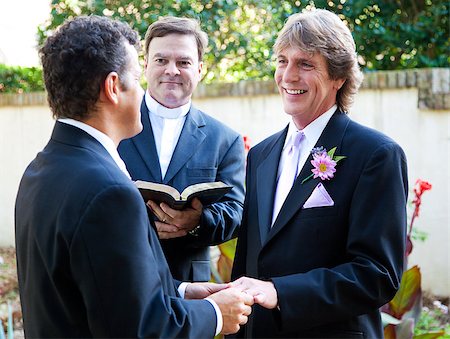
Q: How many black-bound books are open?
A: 1